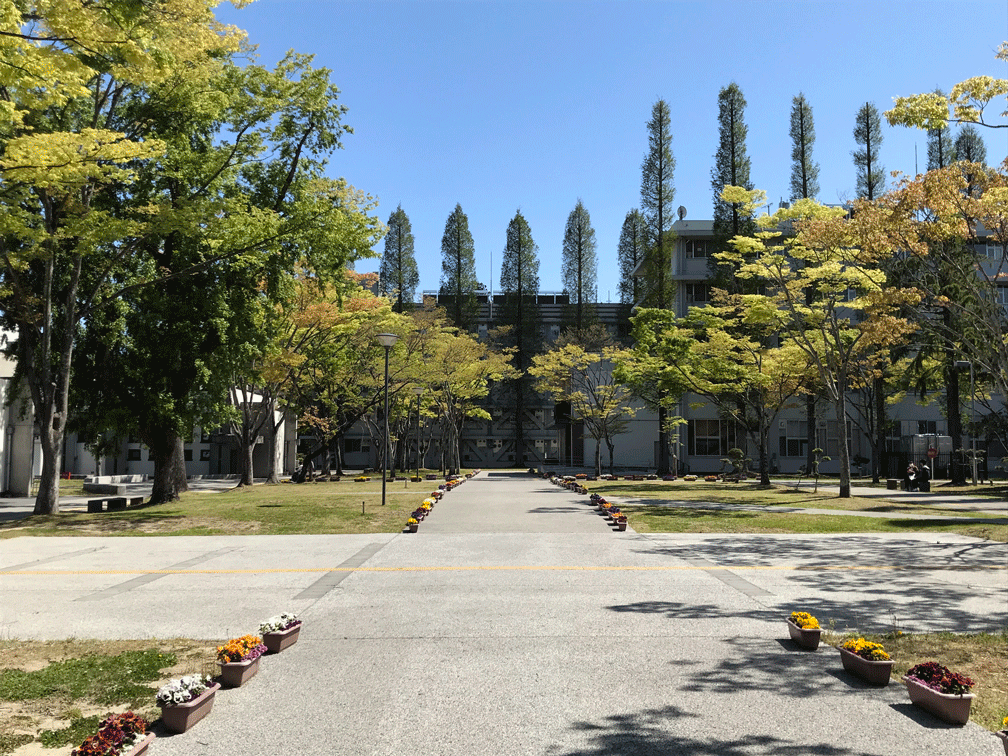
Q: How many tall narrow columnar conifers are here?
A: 11